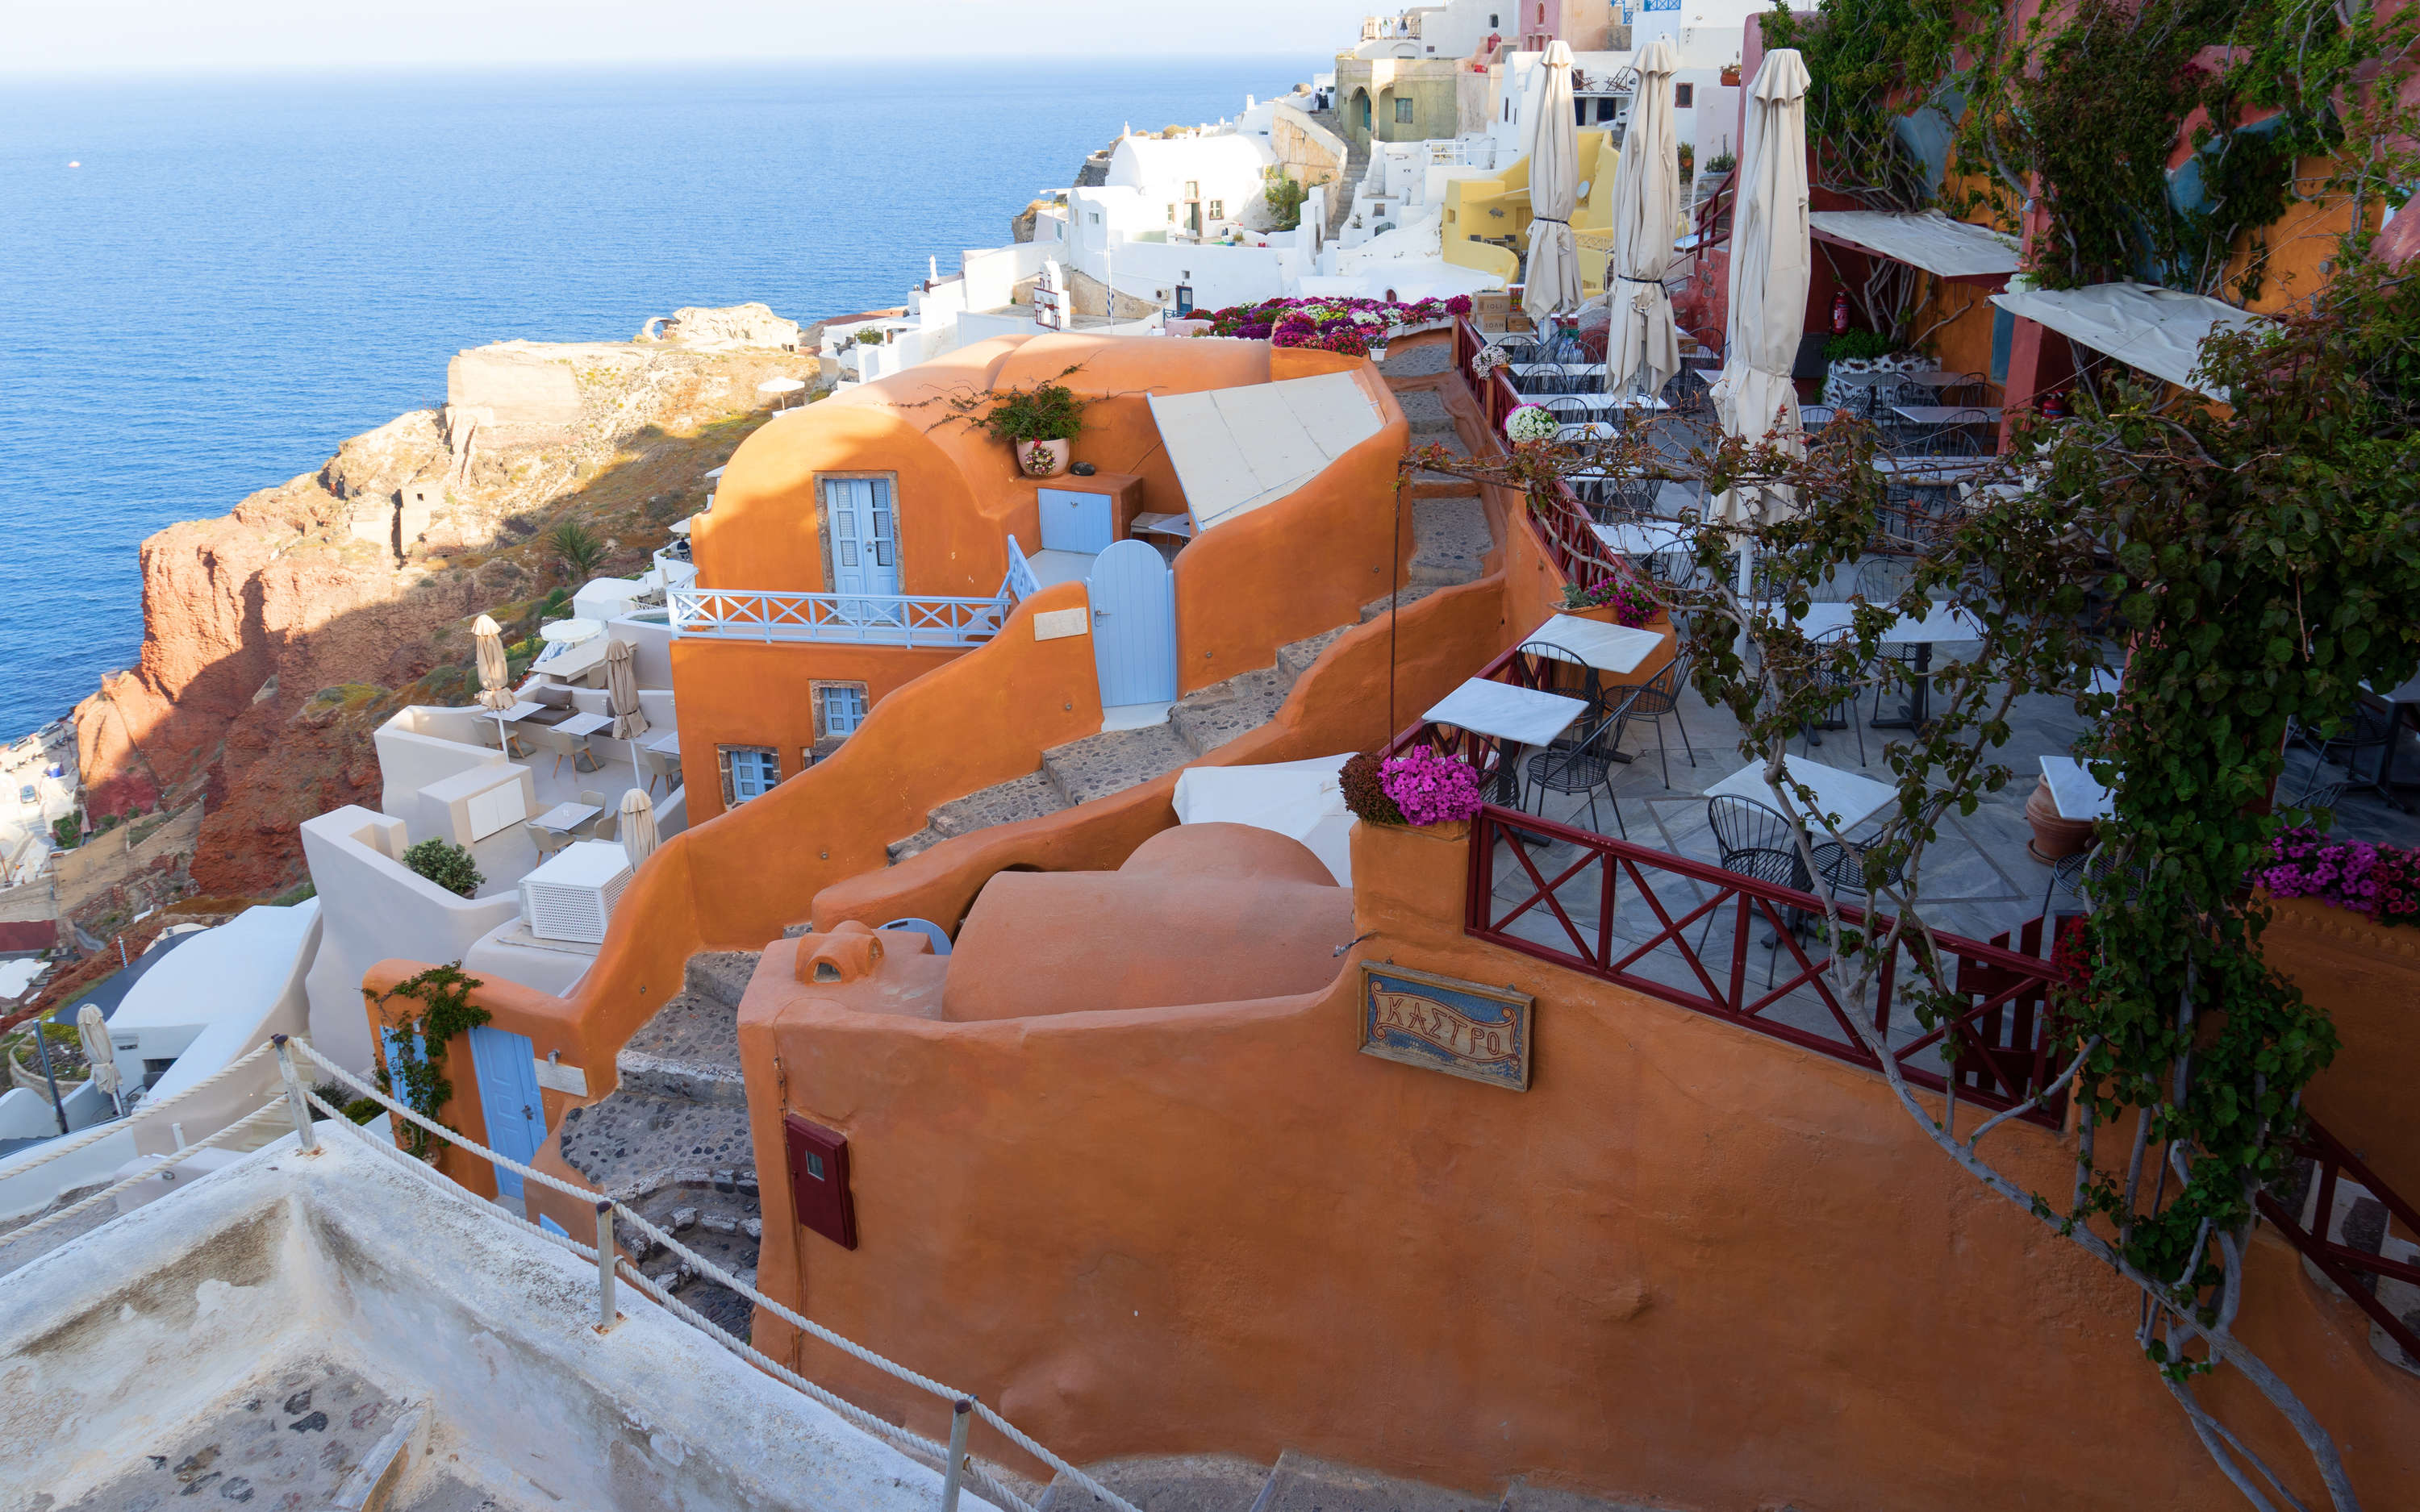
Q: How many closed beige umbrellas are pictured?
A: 7